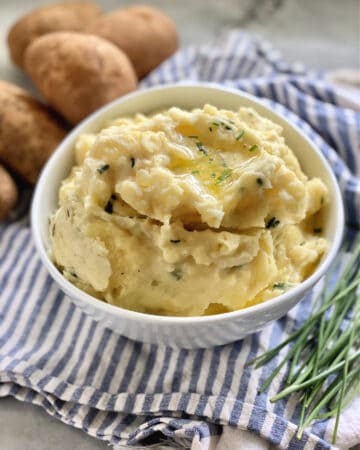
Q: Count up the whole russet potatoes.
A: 5